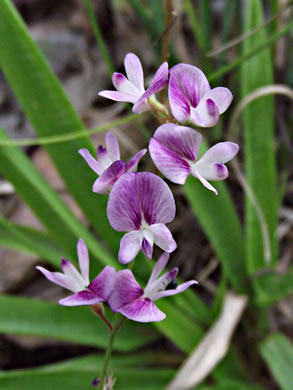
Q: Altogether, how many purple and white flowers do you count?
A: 7